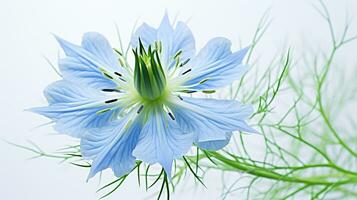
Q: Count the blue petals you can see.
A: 7